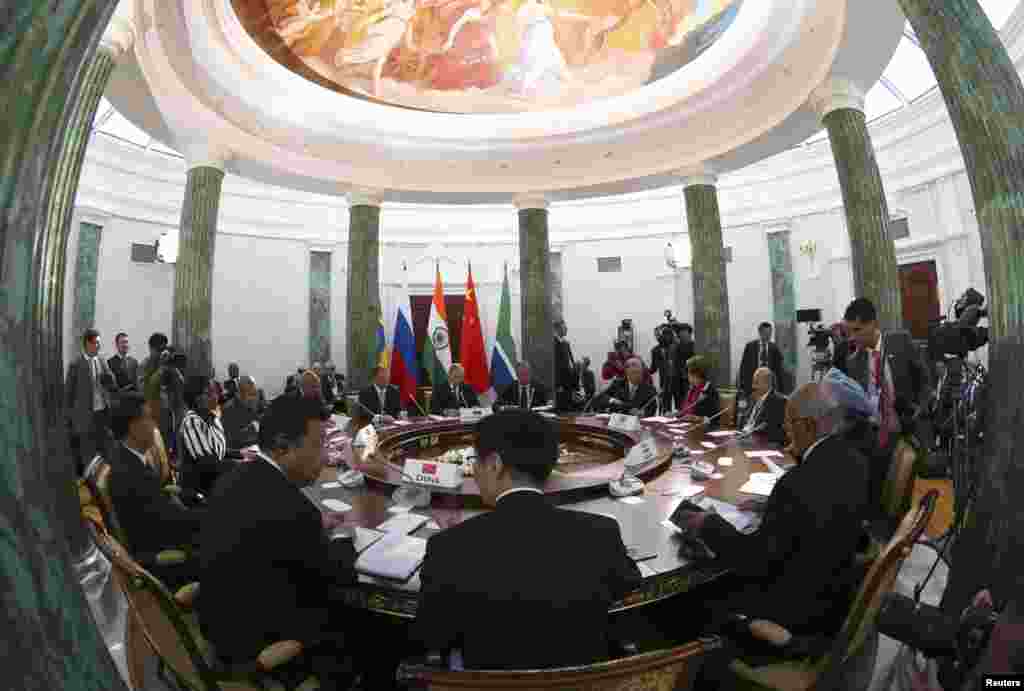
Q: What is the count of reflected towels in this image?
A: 0